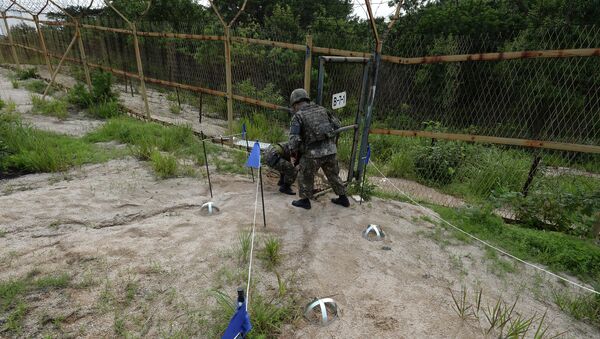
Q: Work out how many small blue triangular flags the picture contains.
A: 4